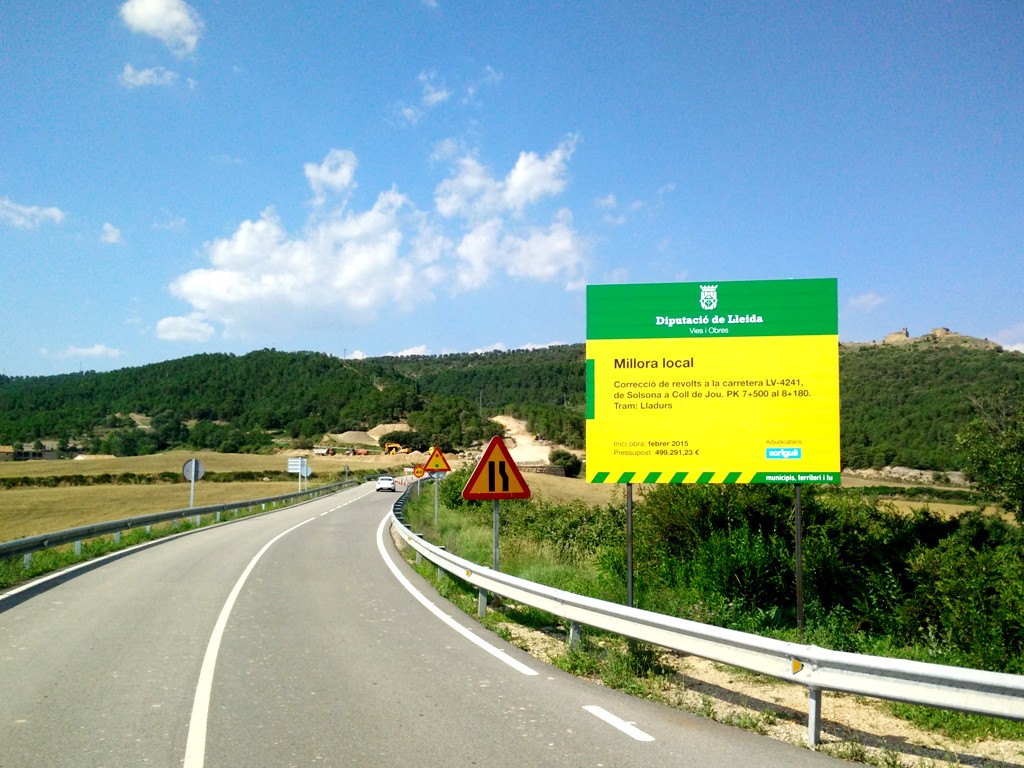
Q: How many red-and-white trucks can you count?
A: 1